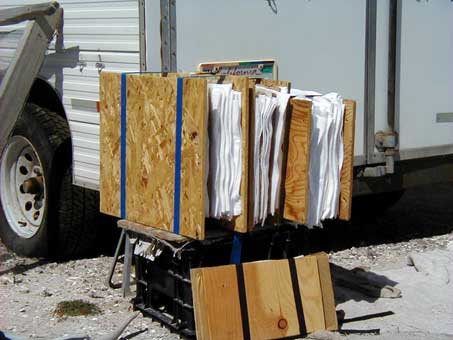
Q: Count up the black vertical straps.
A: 2